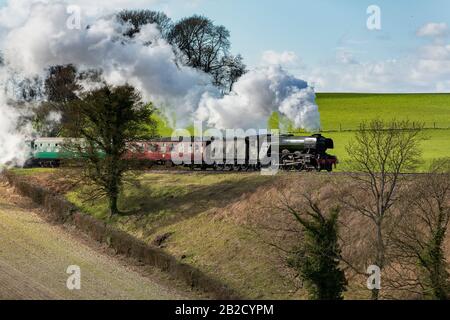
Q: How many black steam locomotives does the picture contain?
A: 1